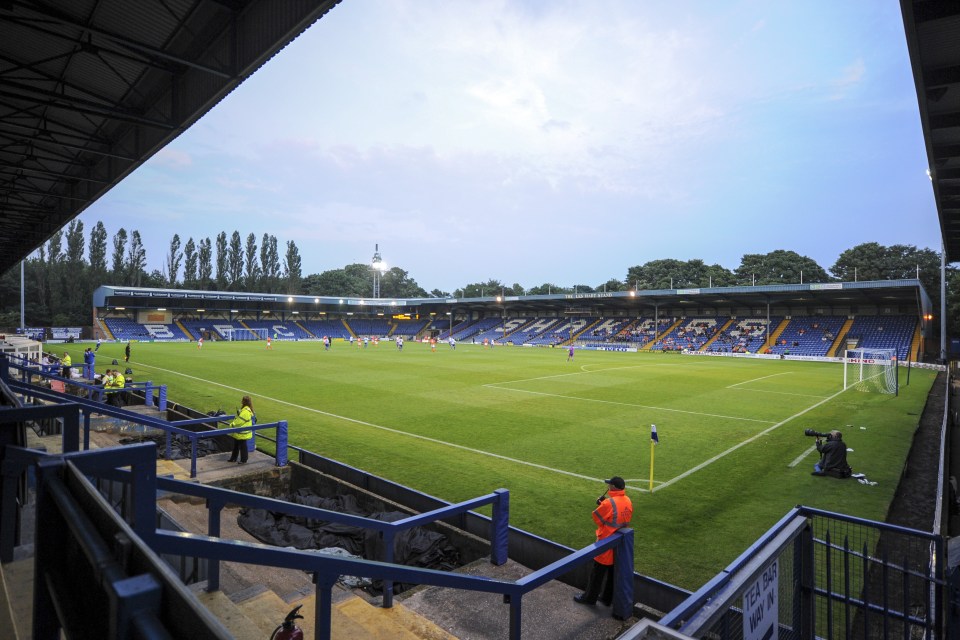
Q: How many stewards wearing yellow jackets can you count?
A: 4